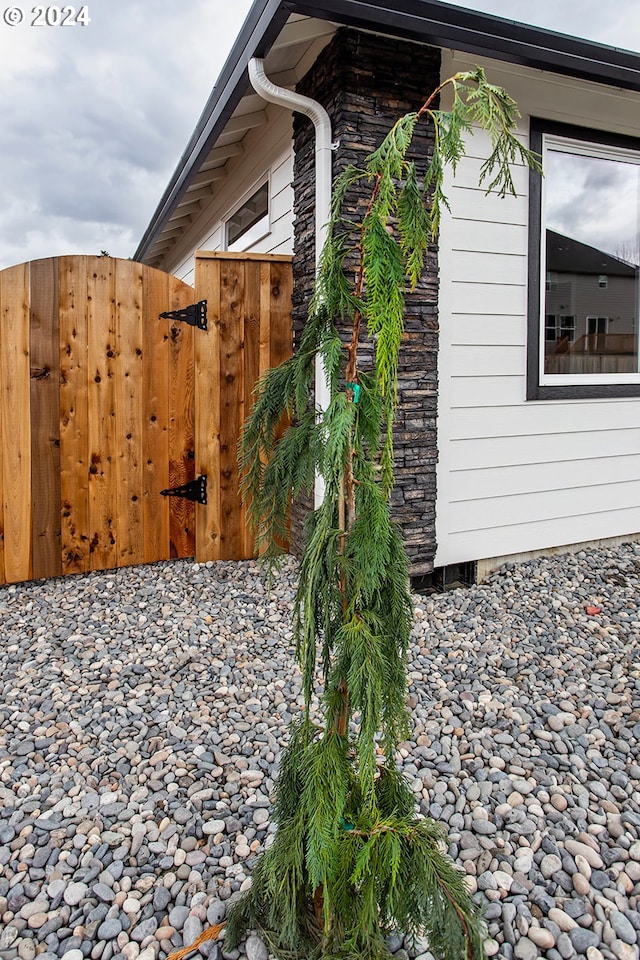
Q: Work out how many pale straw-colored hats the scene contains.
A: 0